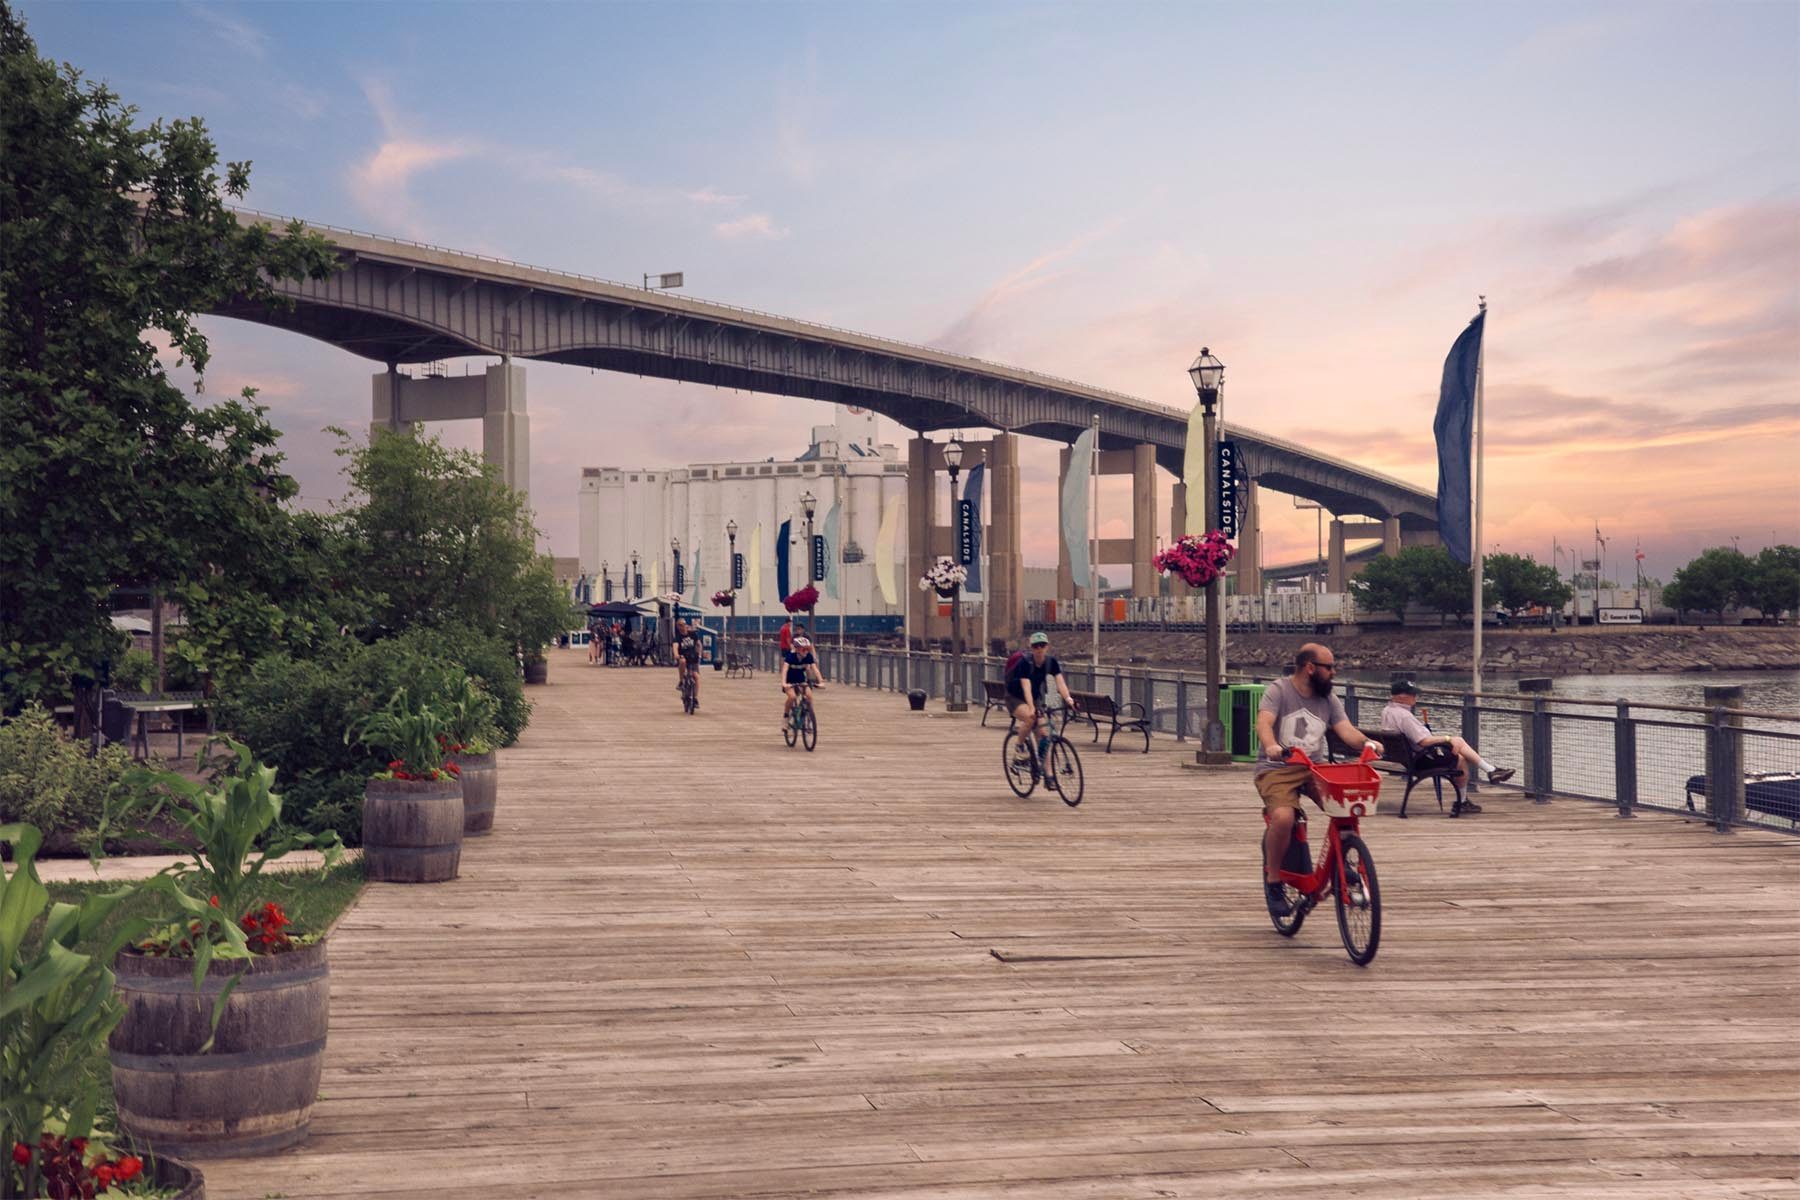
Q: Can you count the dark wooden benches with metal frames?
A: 4